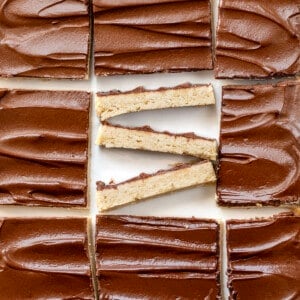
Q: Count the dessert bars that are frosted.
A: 11